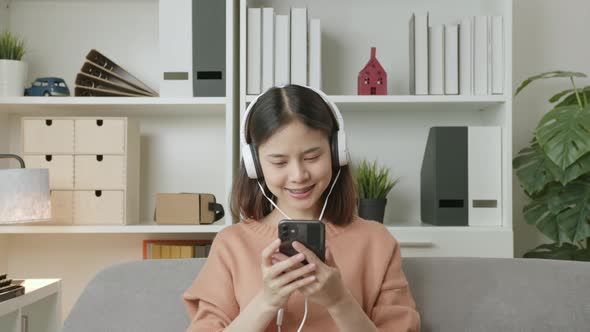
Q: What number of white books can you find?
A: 11